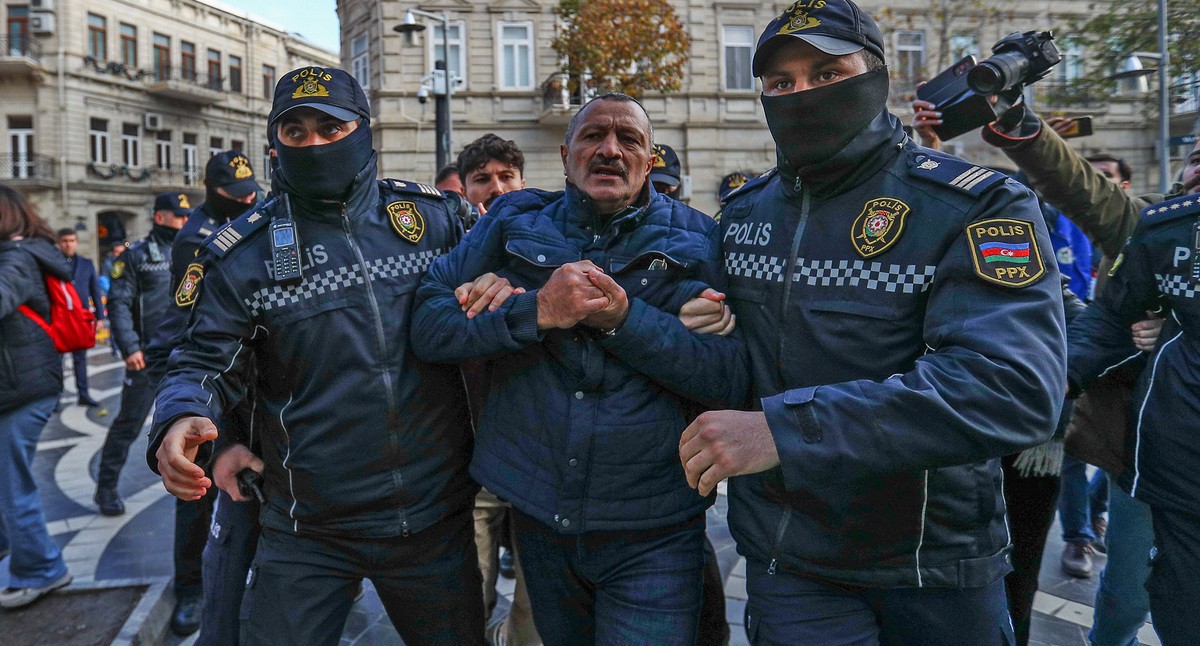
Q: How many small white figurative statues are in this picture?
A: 0